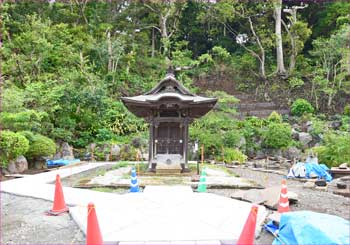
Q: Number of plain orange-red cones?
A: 3